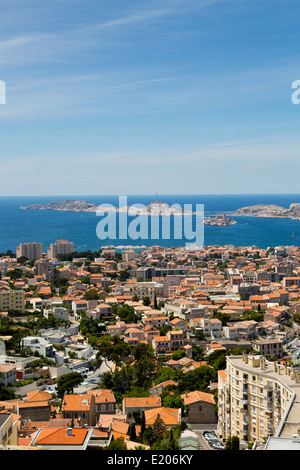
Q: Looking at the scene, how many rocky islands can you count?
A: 3